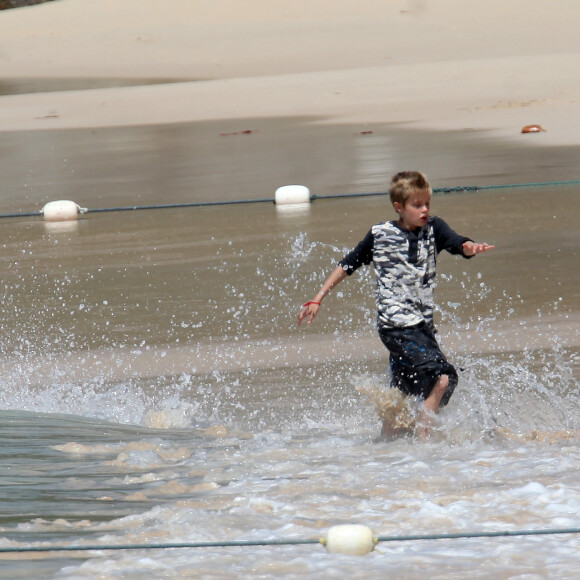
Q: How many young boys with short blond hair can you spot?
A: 1